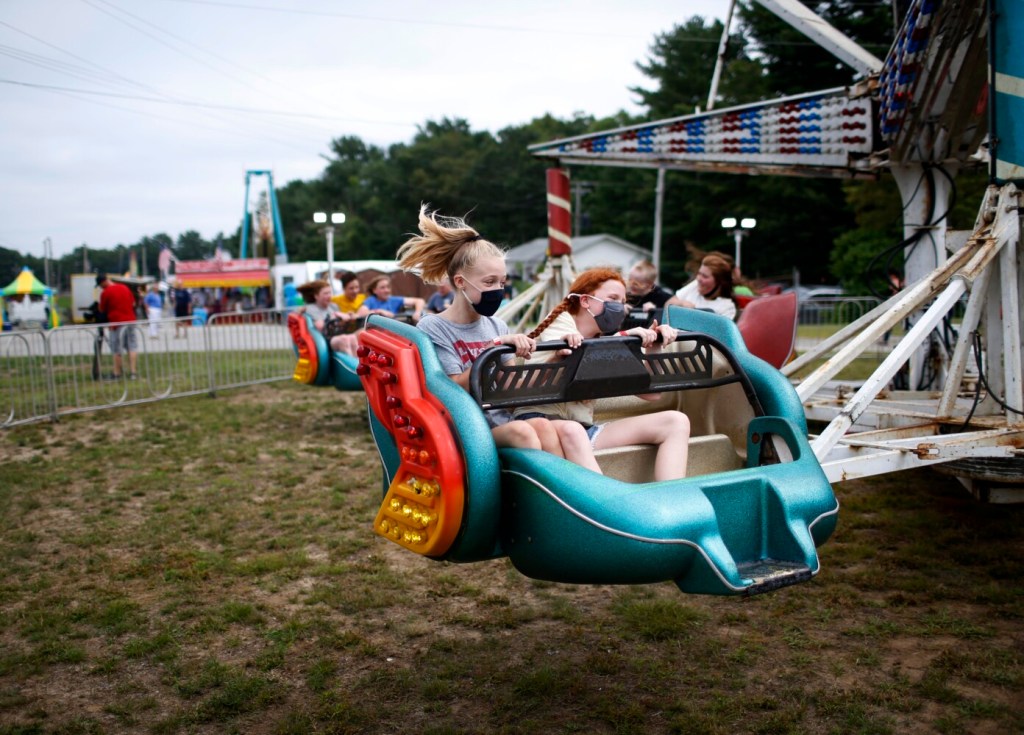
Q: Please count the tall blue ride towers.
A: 1